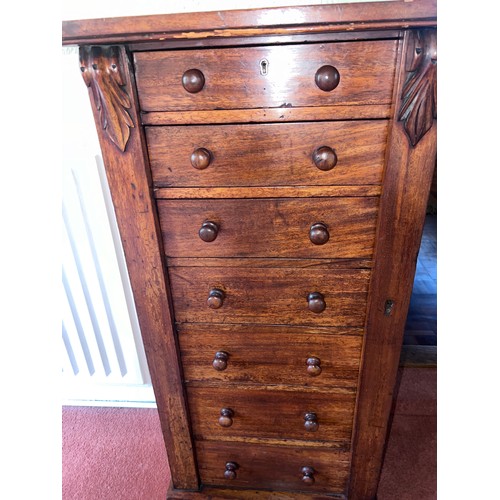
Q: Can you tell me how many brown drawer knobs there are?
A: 14